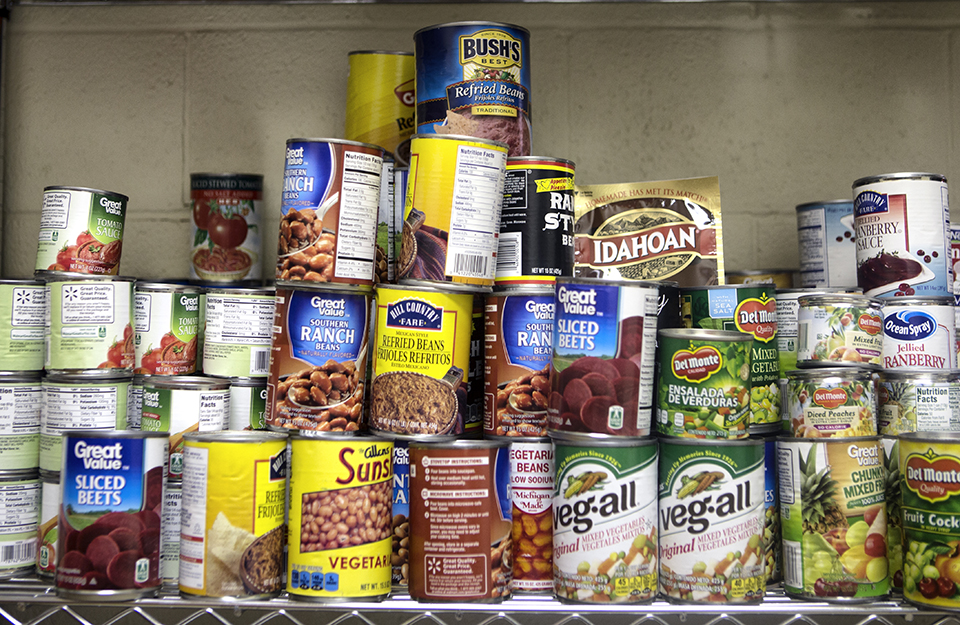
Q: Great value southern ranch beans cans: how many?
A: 4